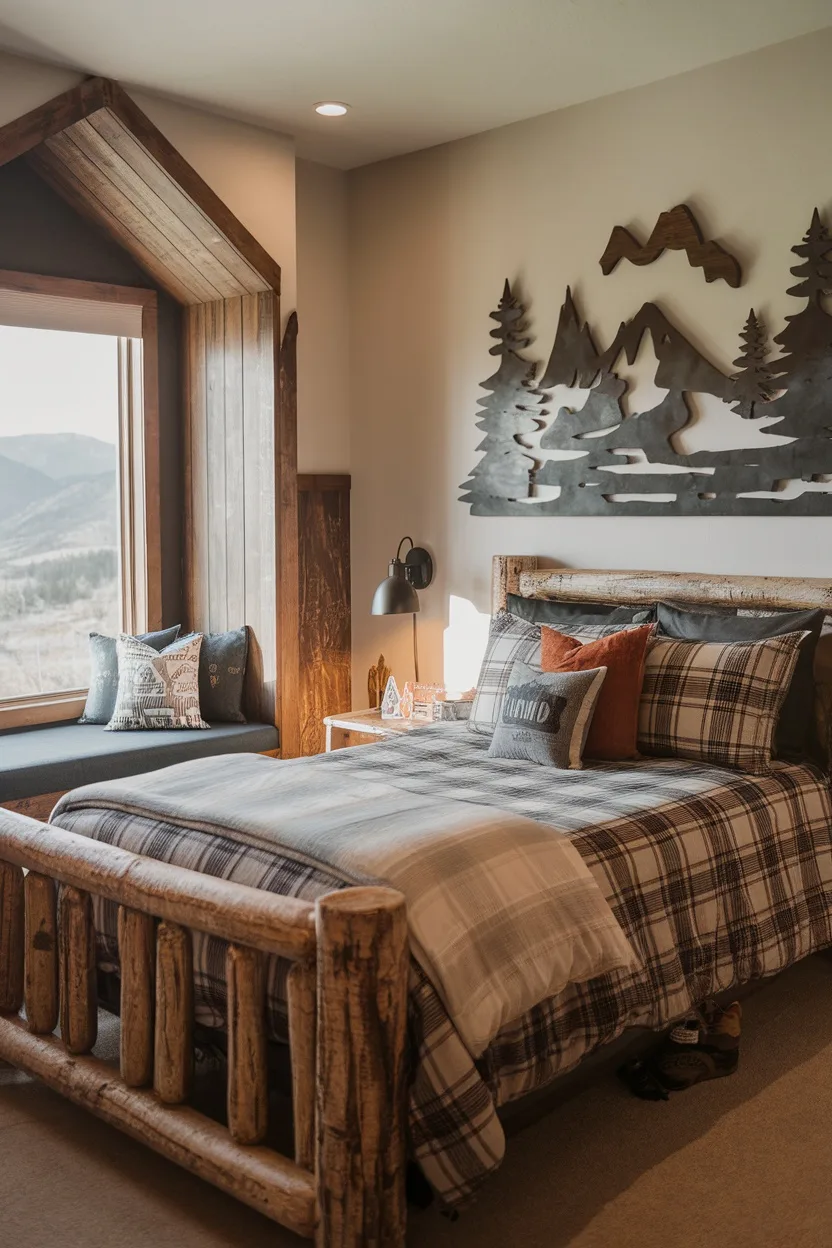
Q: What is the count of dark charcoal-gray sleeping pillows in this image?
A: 2